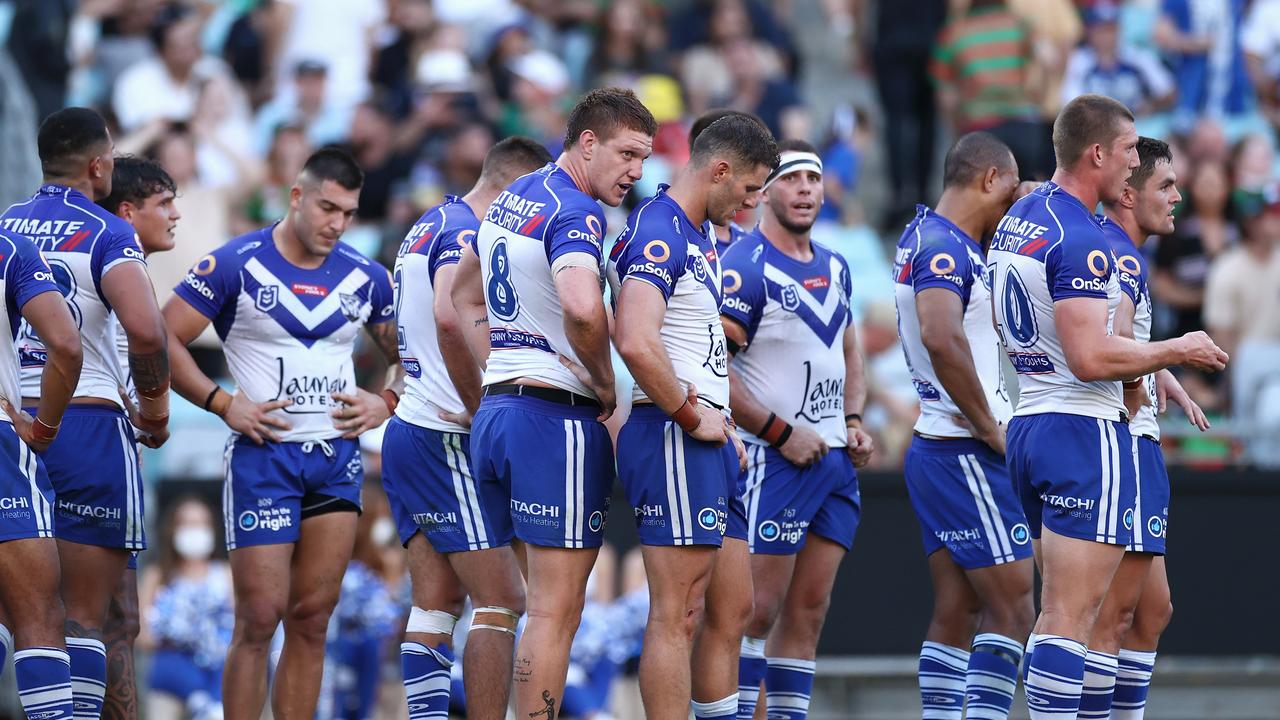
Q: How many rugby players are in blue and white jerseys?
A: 12